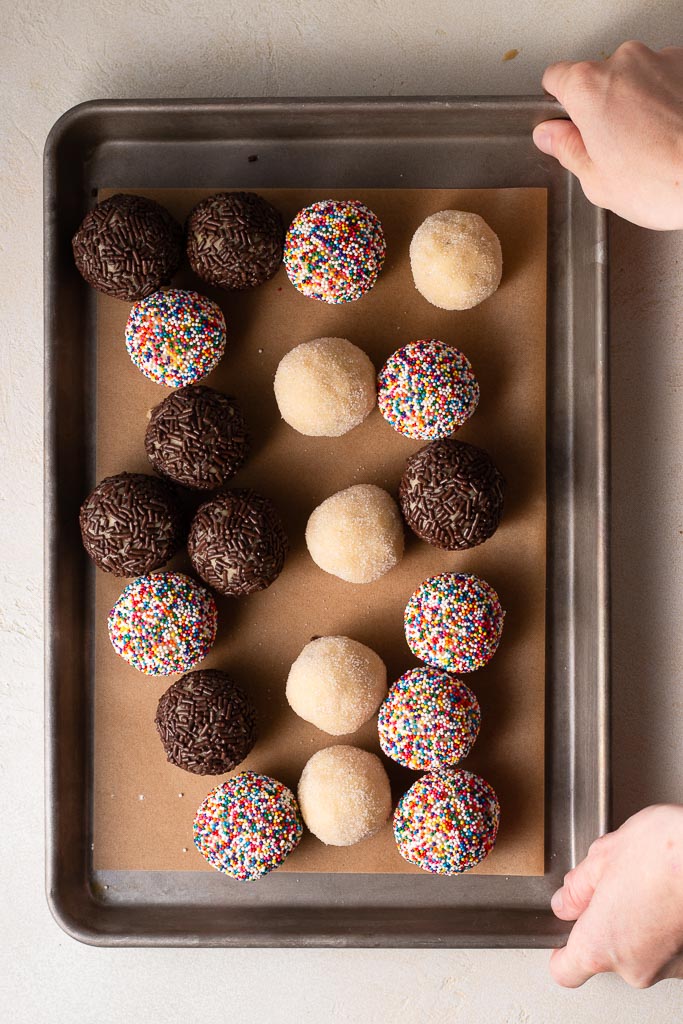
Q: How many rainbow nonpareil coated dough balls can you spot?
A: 8